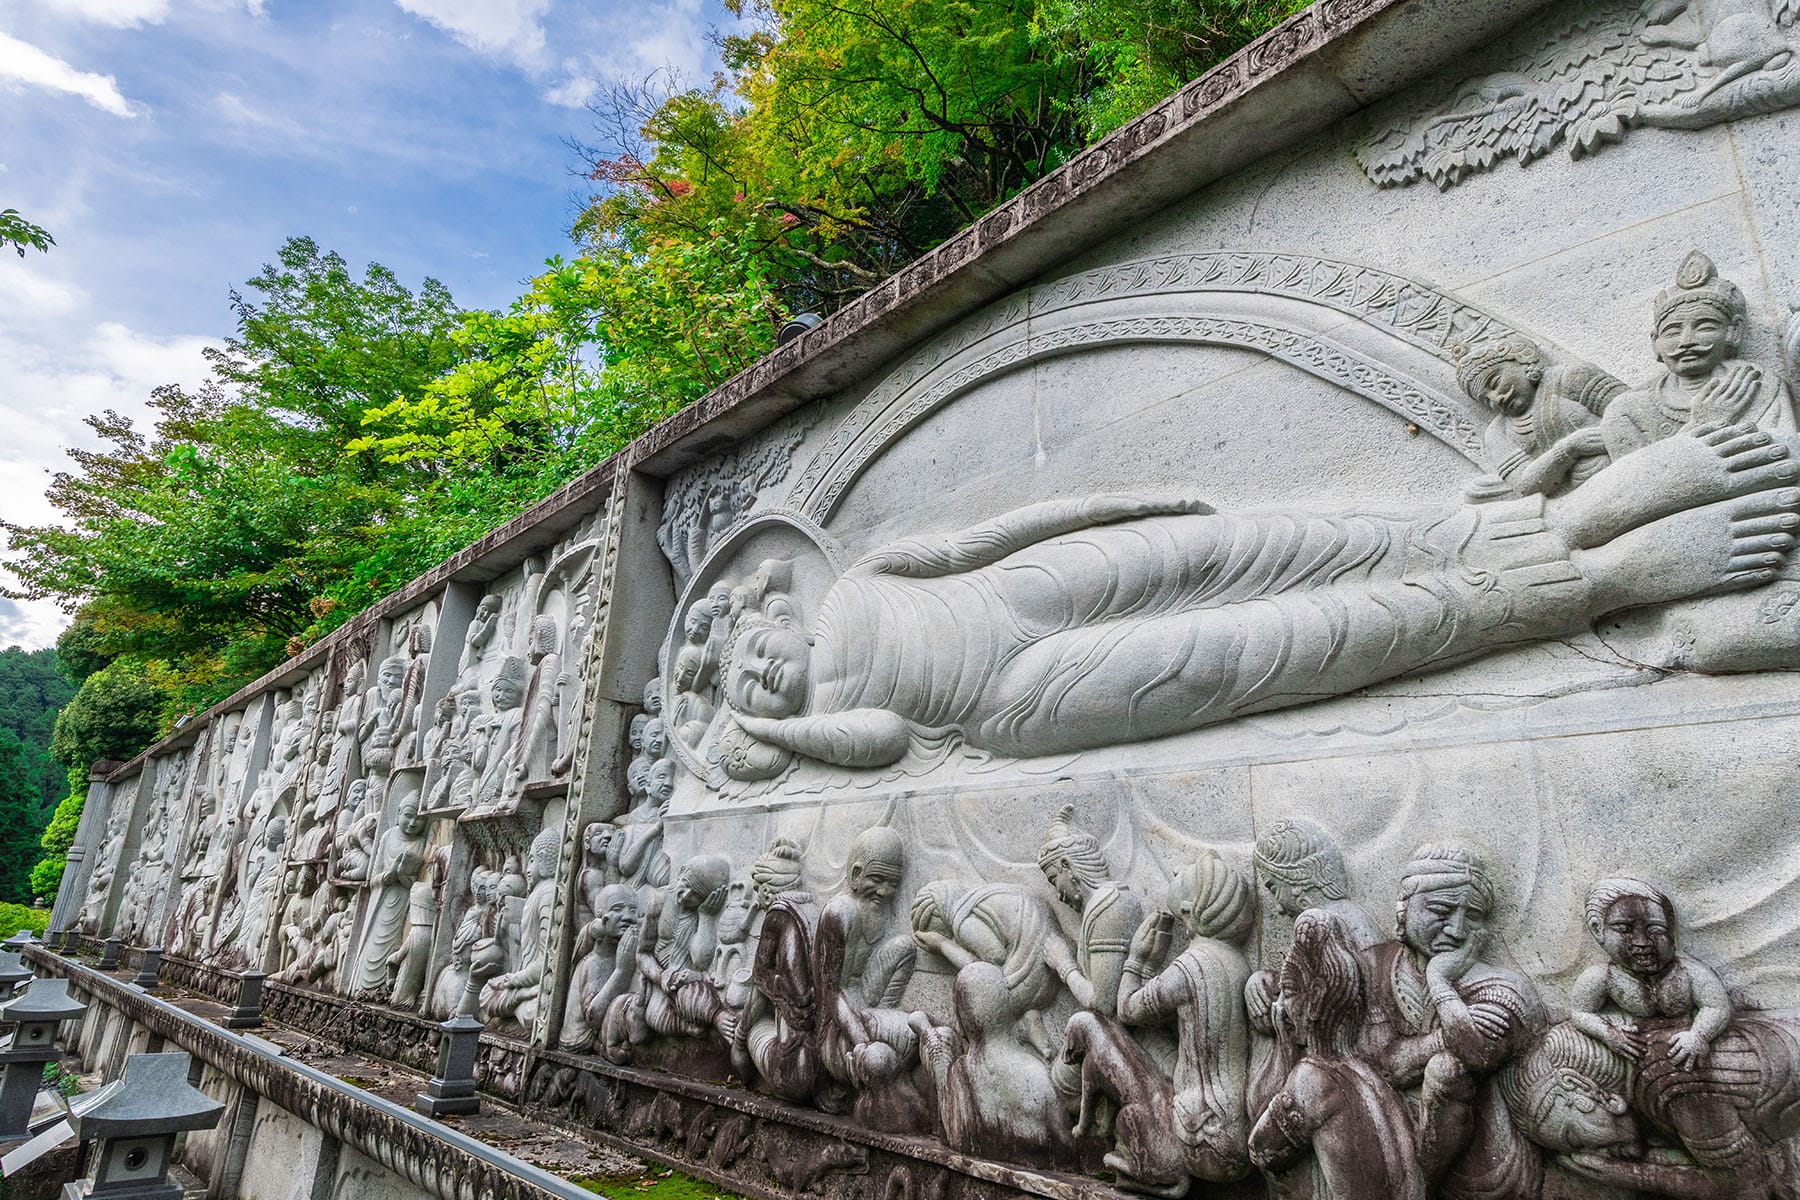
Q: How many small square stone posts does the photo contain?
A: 6